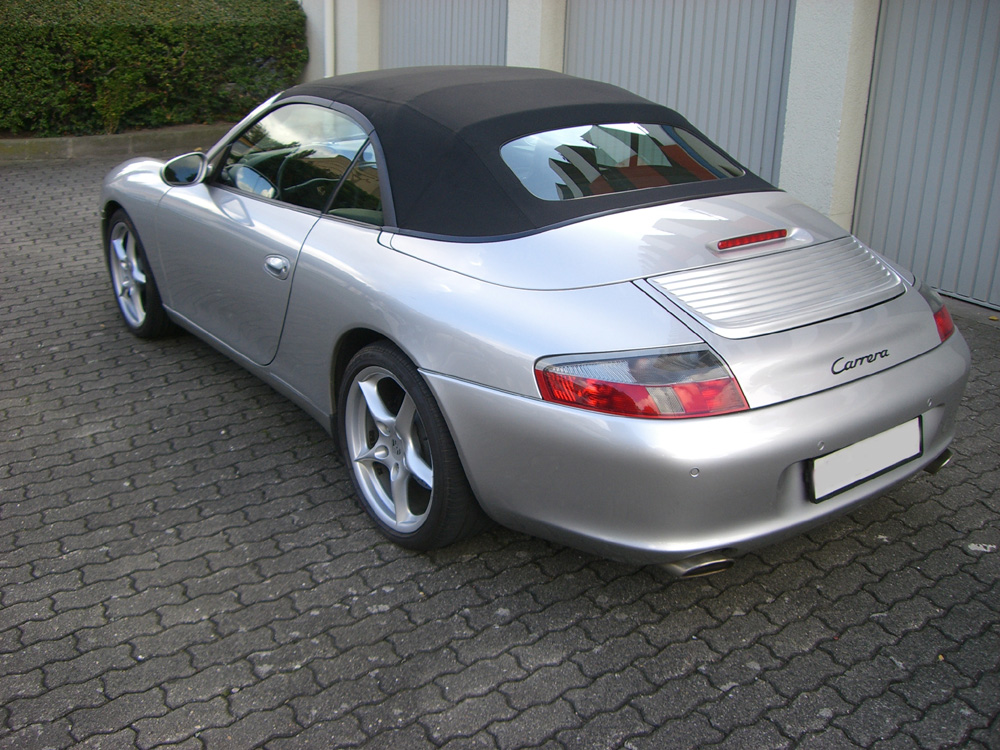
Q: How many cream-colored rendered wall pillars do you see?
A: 3